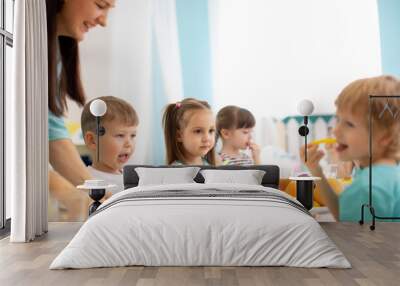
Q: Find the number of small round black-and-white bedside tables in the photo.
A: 2